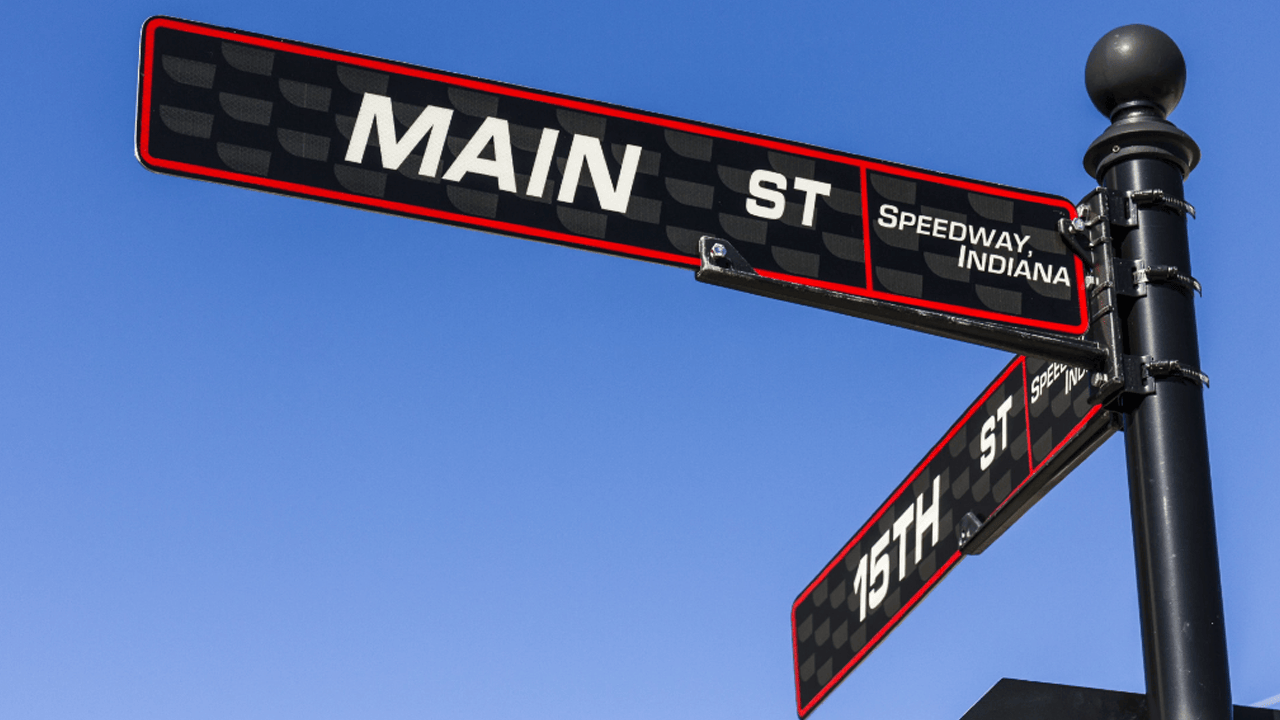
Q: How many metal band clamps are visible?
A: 3